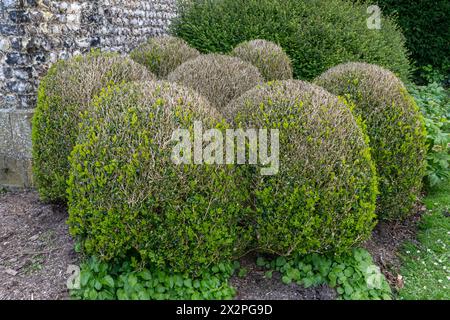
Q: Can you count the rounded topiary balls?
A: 7